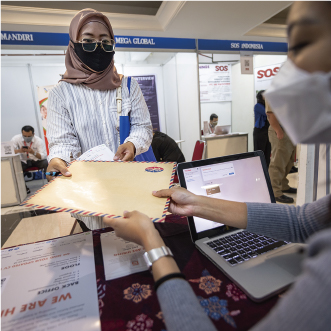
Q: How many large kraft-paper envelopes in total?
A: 1